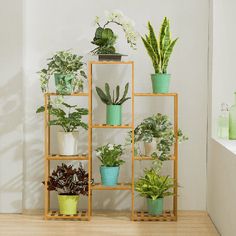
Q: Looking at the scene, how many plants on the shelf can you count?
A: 9